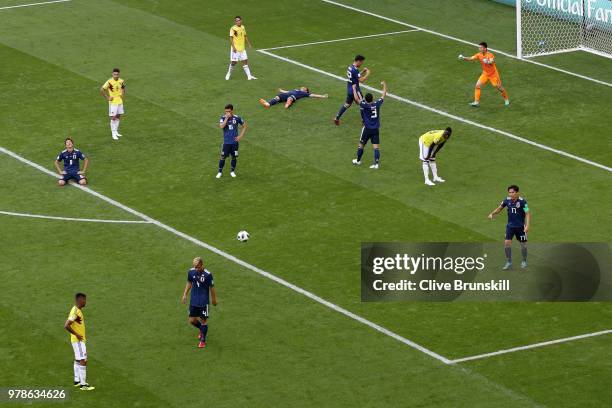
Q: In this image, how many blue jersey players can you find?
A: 7